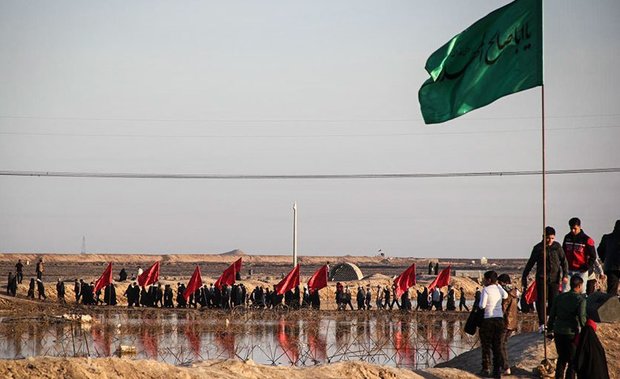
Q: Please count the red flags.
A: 10